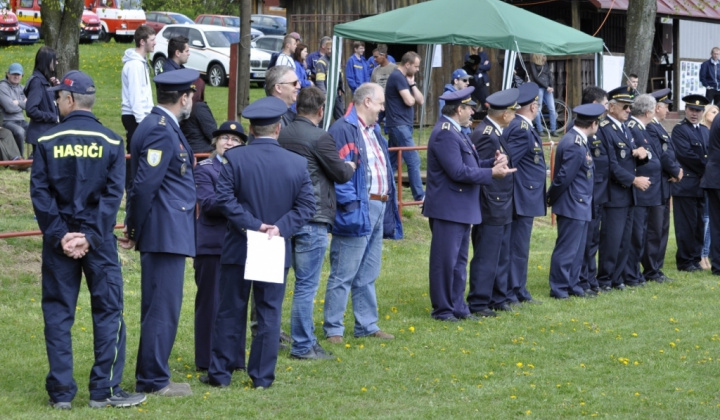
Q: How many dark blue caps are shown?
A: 11